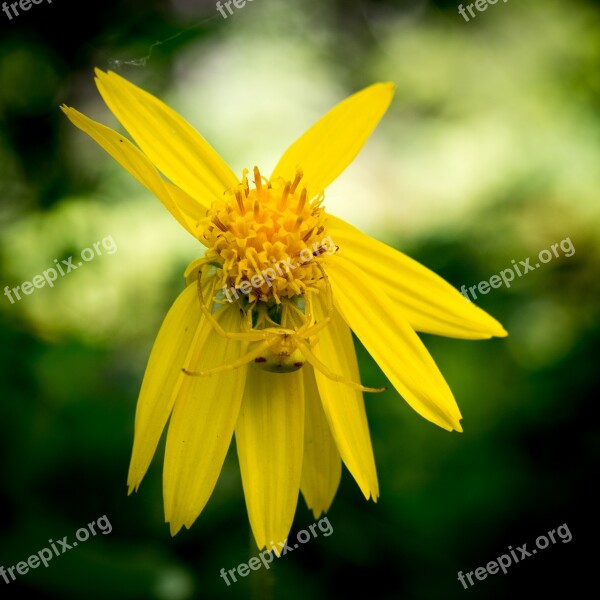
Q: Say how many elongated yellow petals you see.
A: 10